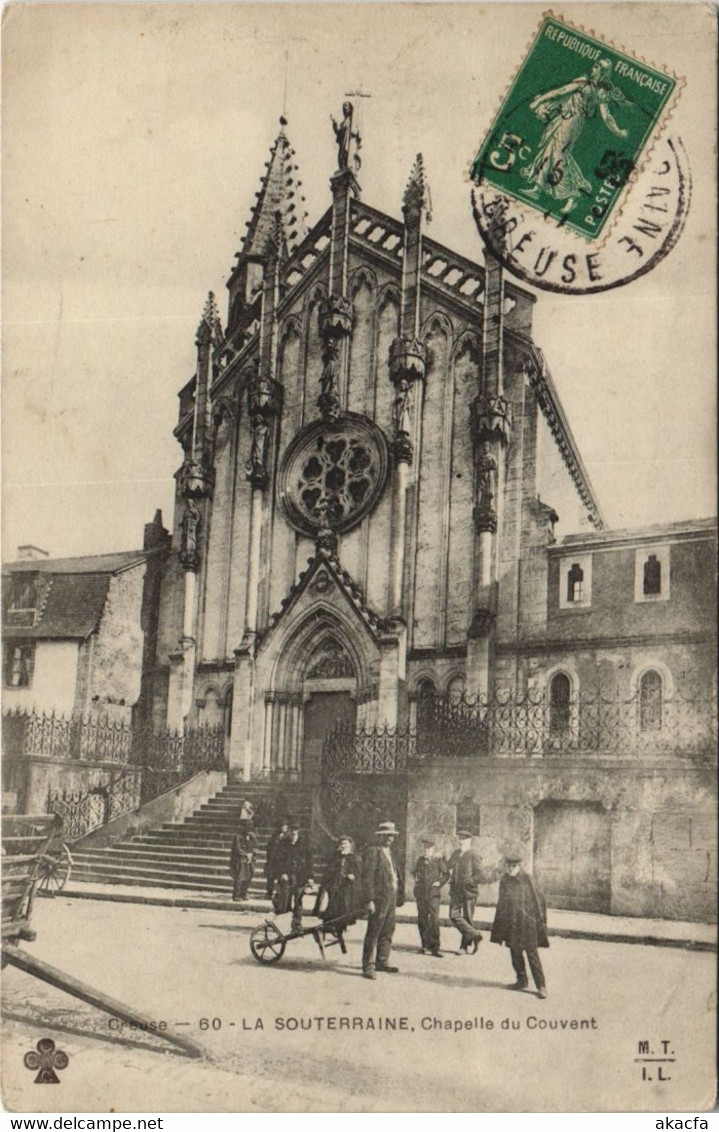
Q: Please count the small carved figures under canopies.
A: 5